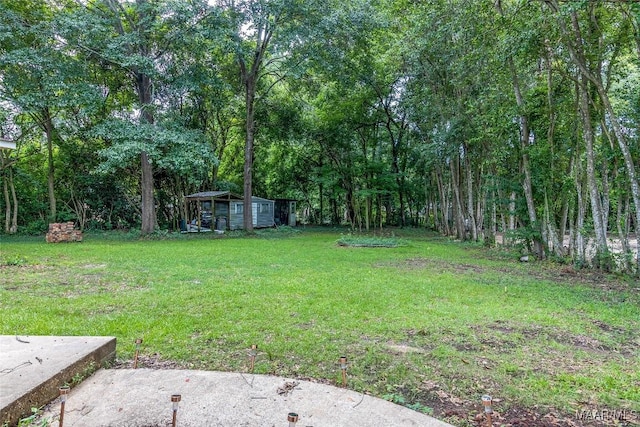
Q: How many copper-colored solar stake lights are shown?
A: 7